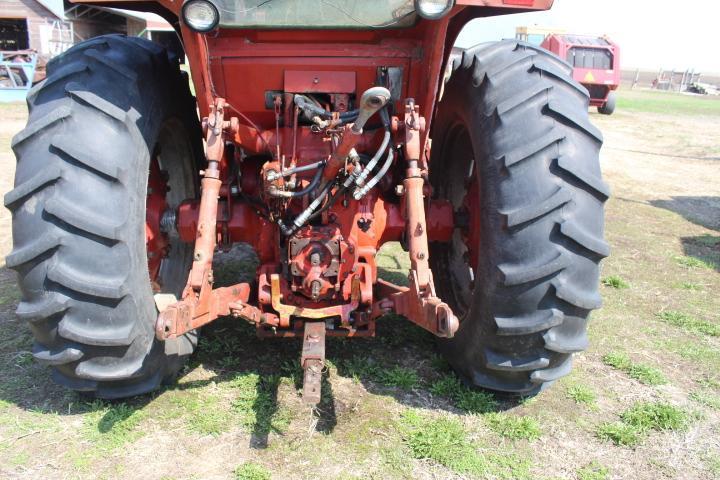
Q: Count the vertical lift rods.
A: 2